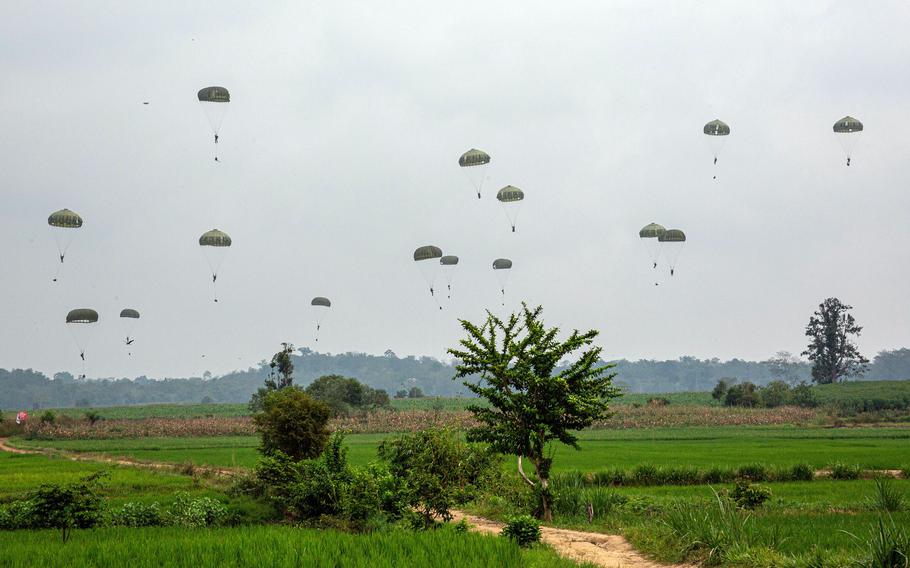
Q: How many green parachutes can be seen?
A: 15